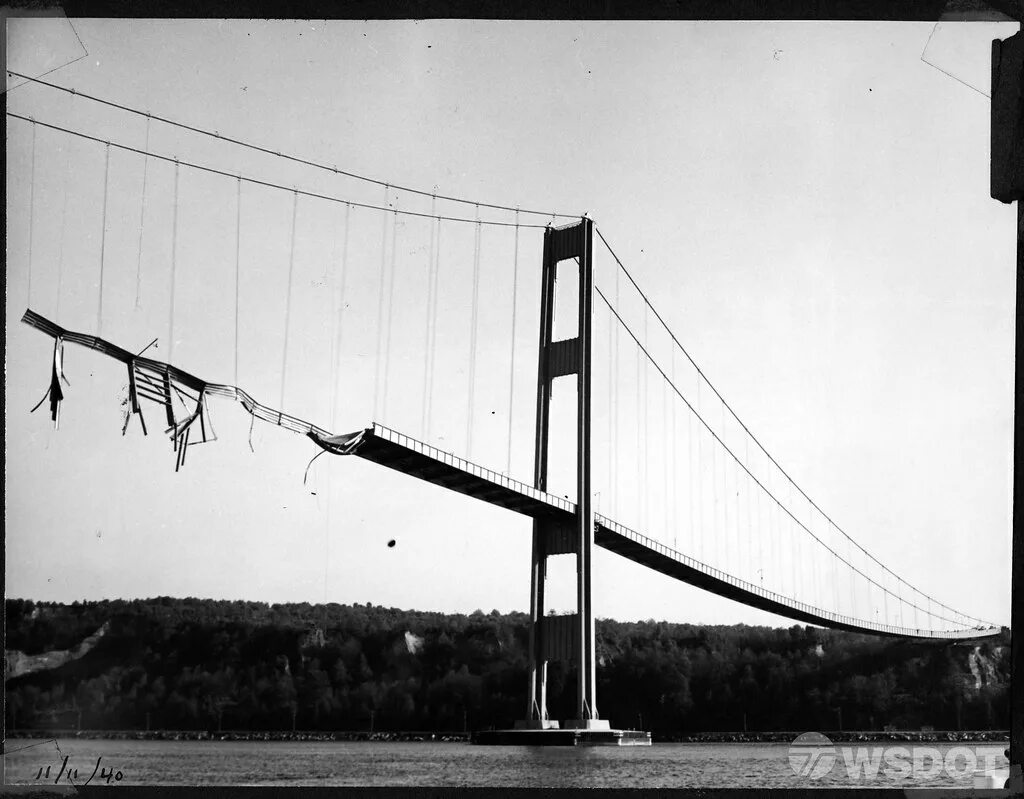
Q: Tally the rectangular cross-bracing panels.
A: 4